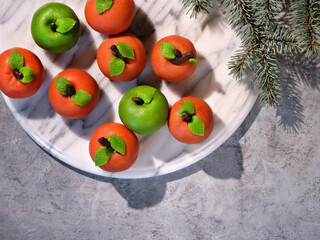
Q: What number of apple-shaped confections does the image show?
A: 9